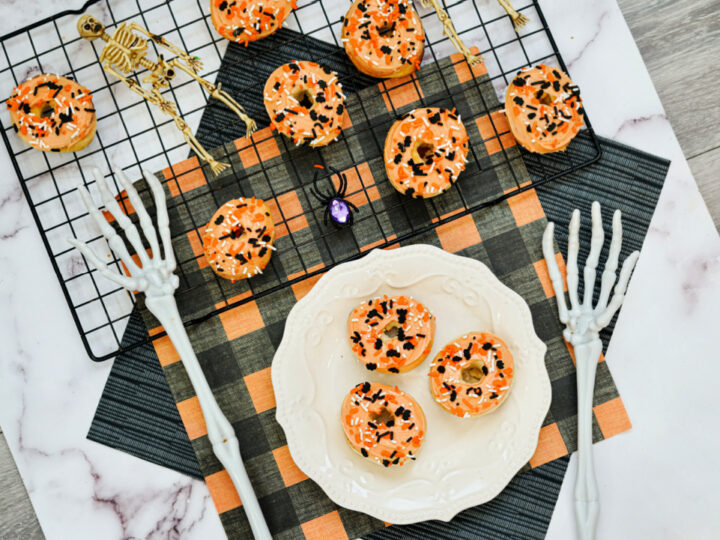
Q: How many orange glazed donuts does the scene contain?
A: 10